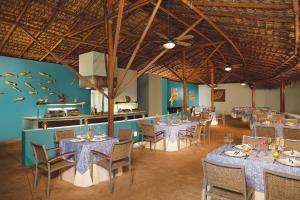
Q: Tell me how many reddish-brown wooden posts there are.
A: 5